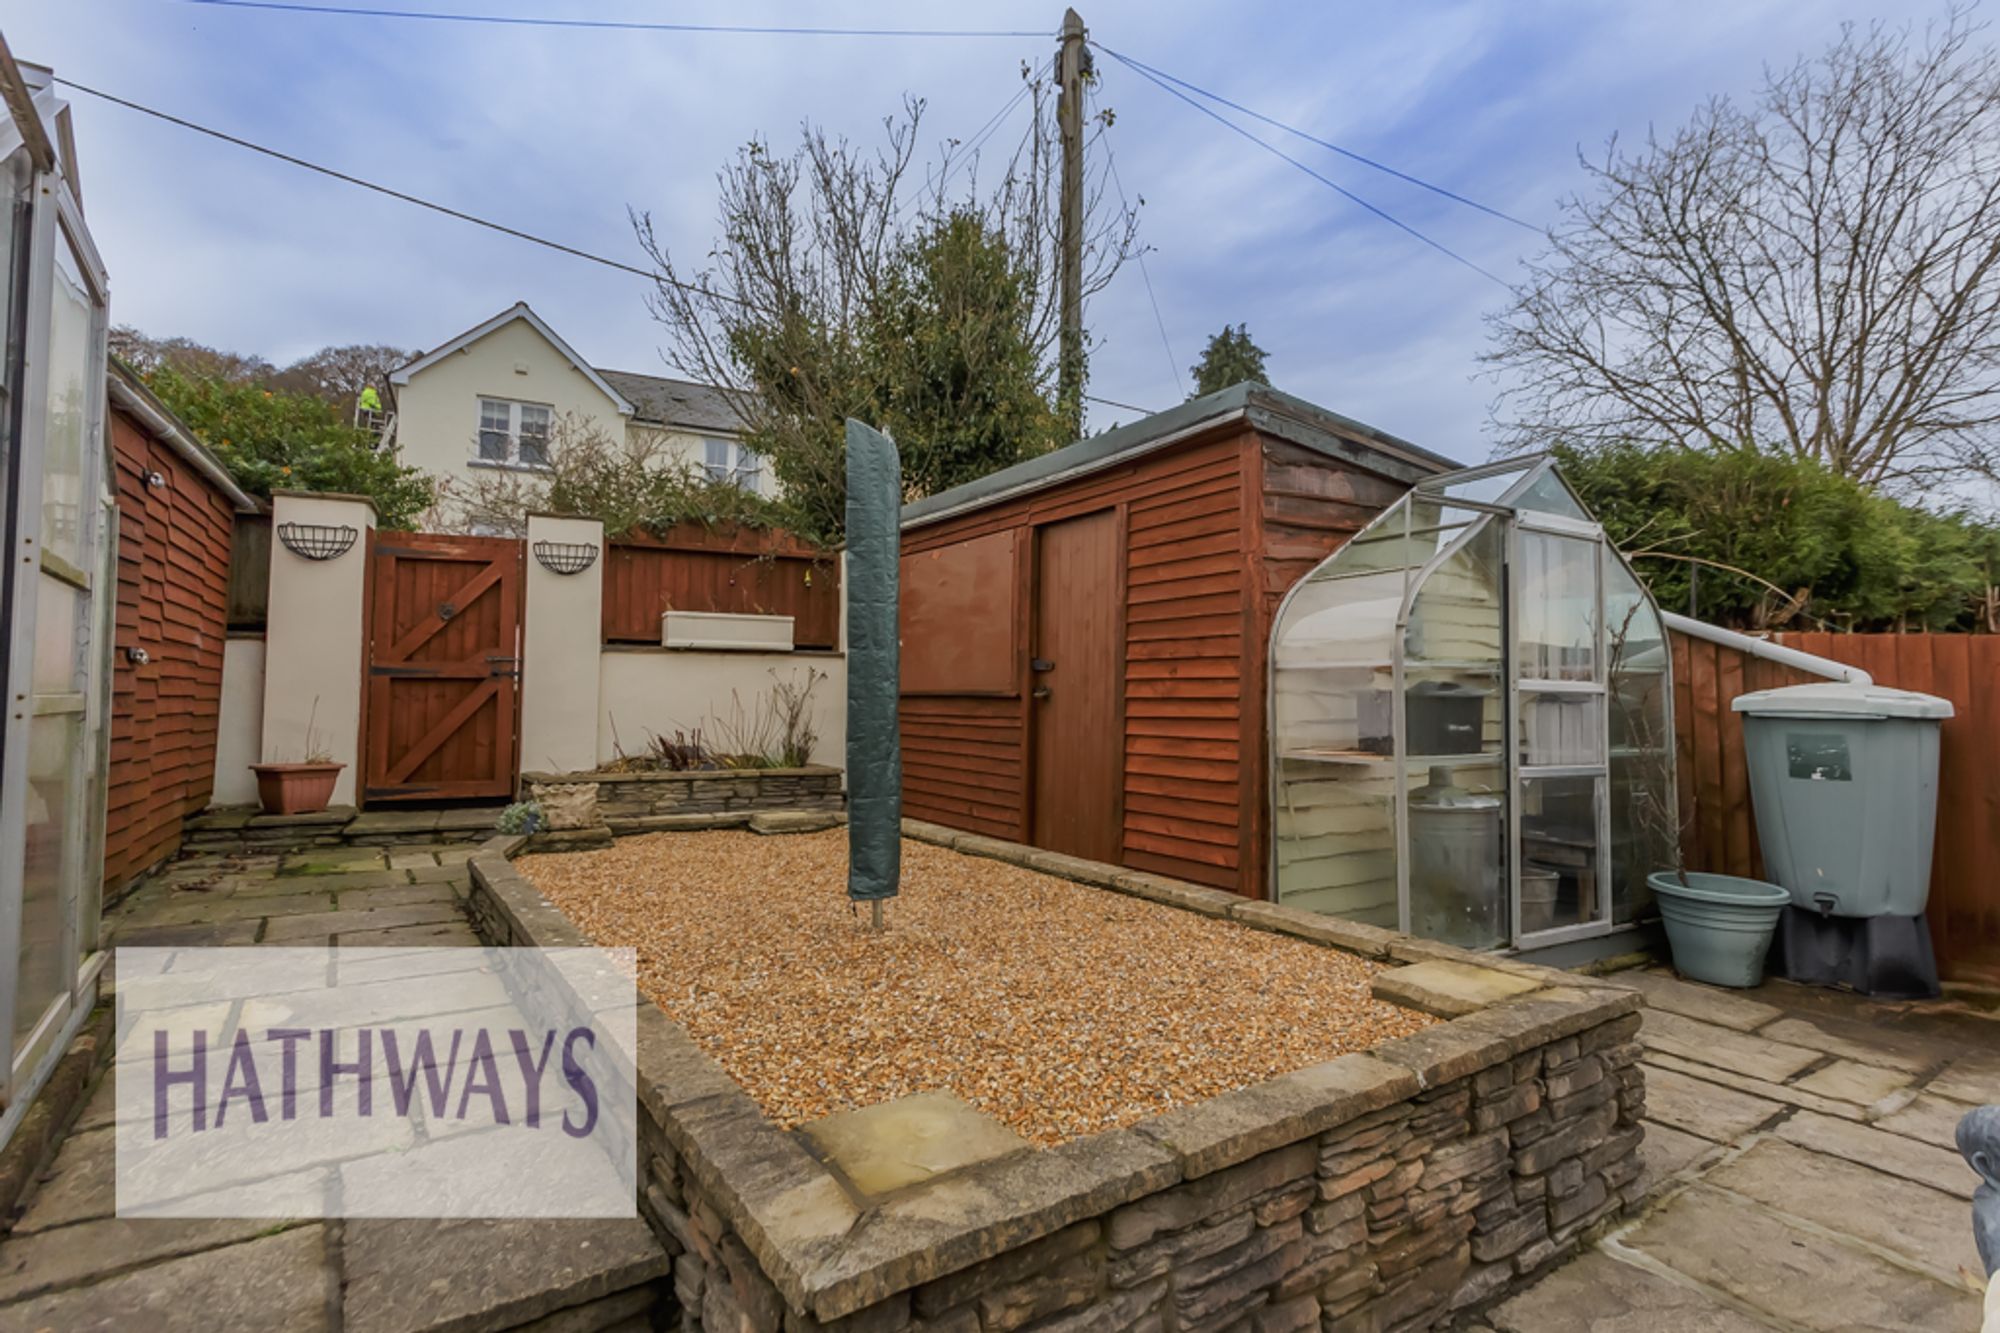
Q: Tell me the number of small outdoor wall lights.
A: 2